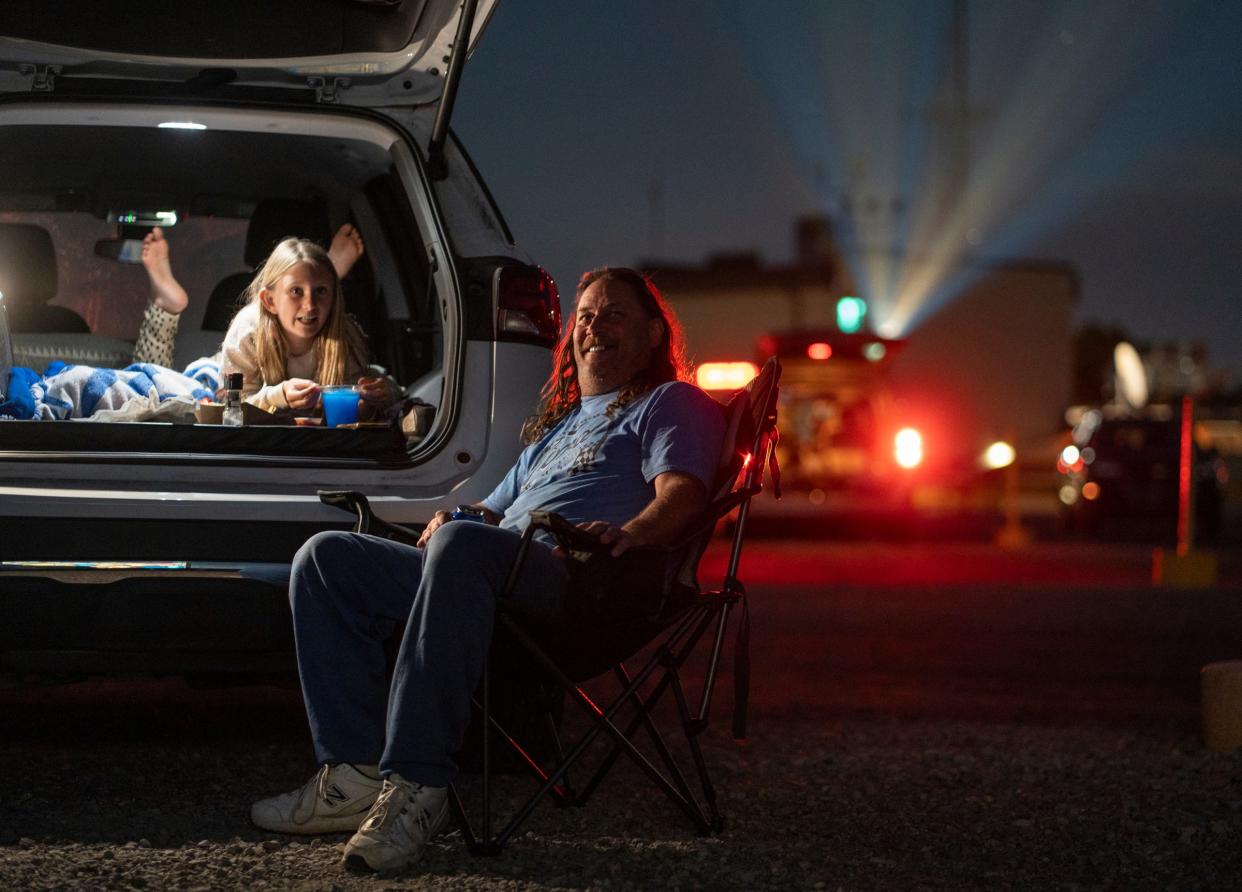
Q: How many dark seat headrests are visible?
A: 2